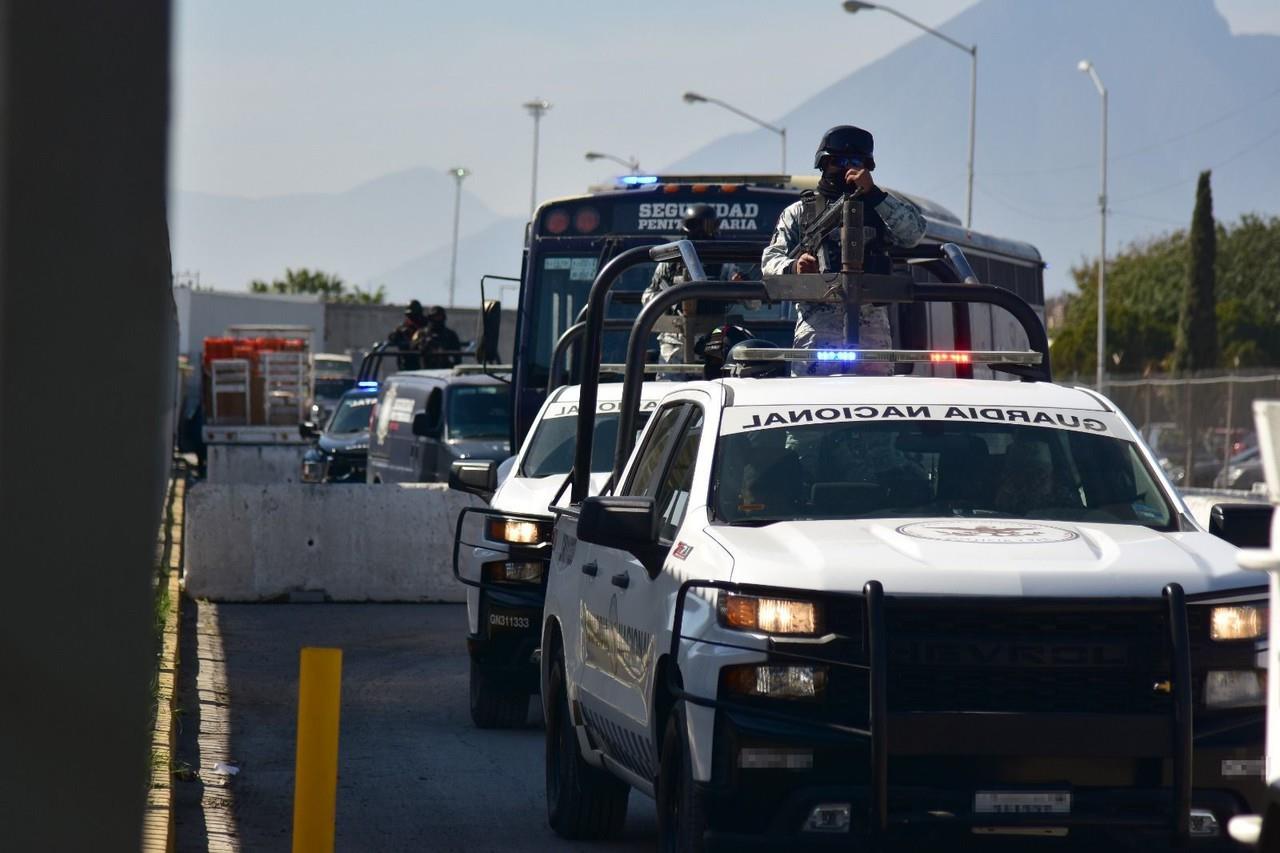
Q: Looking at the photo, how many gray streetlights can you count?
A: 6